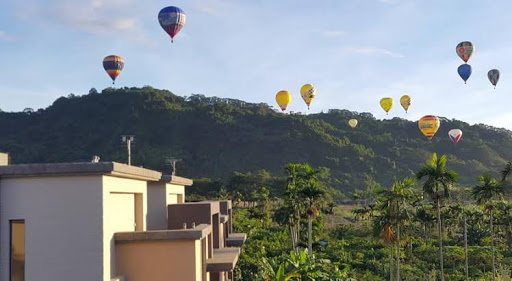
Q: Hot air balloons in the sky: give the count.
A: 12